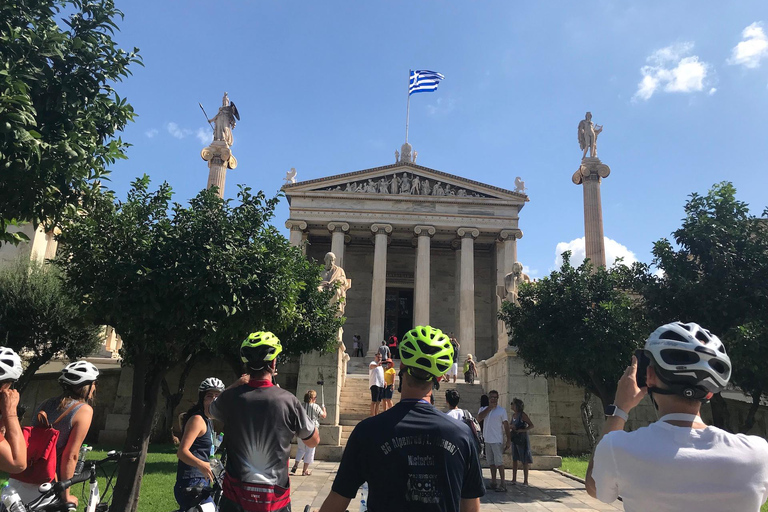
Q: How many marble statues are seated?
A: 2